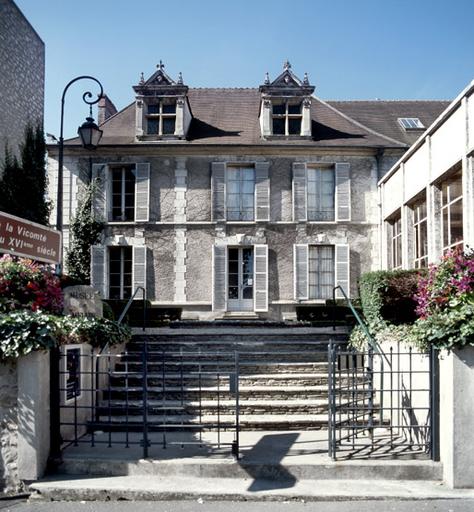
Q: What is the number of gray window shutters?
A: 12